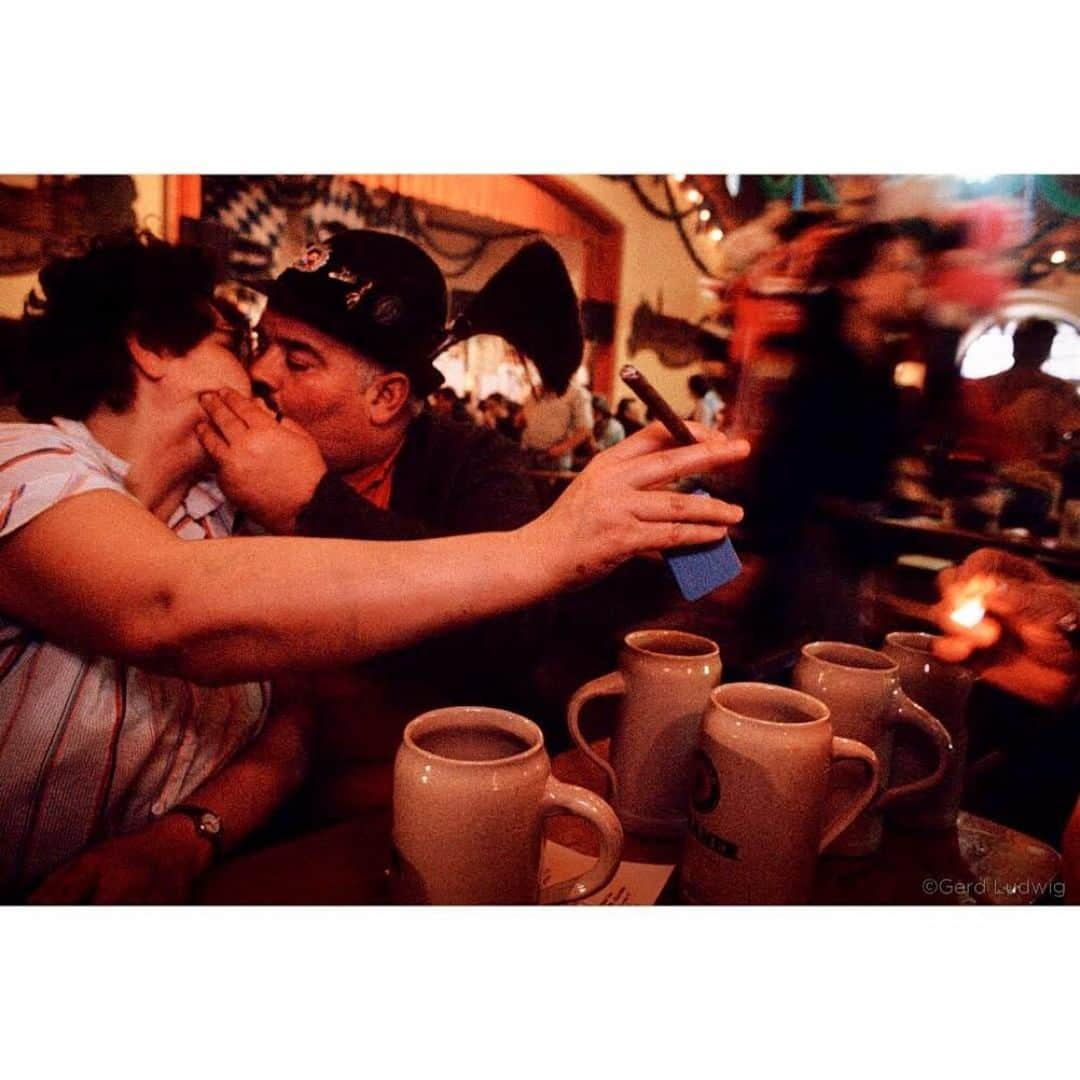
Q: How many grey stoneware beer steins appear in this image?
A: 5